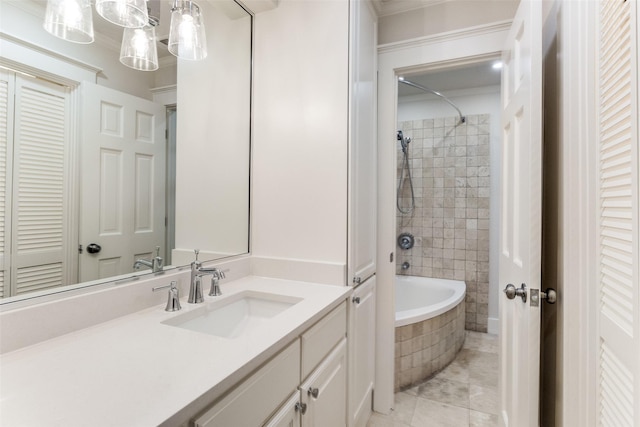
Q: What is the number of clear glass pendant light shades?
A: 4